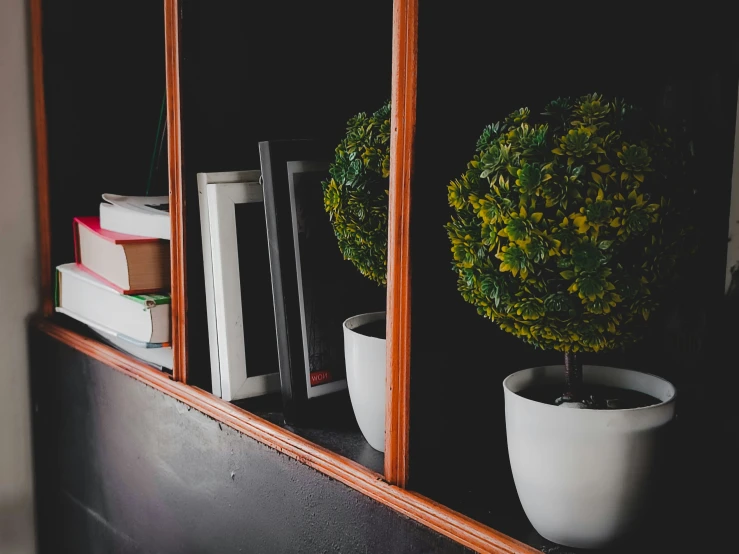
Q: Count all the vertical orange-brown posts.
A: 3